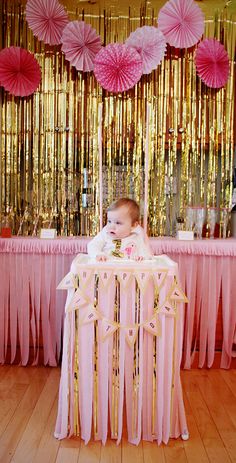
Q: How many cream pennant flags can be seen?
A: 13